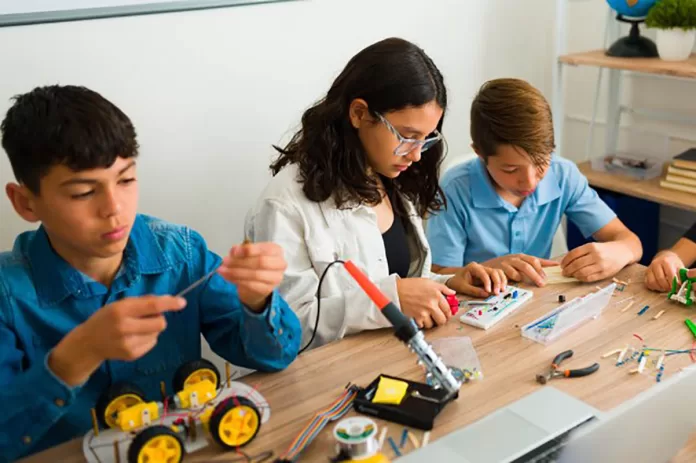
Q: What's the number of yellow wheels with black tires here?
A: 4